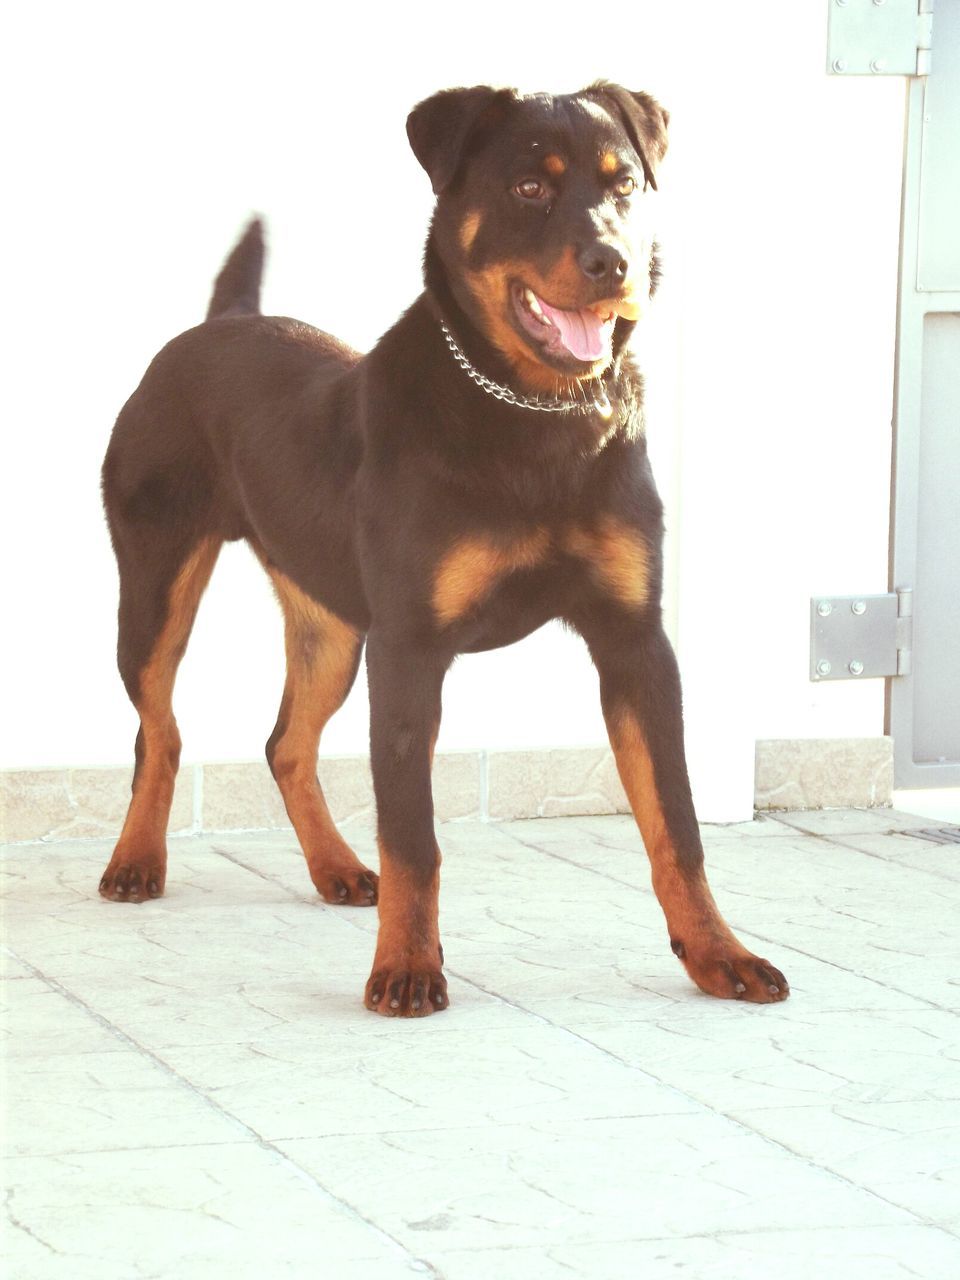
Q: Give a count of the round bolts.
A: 8